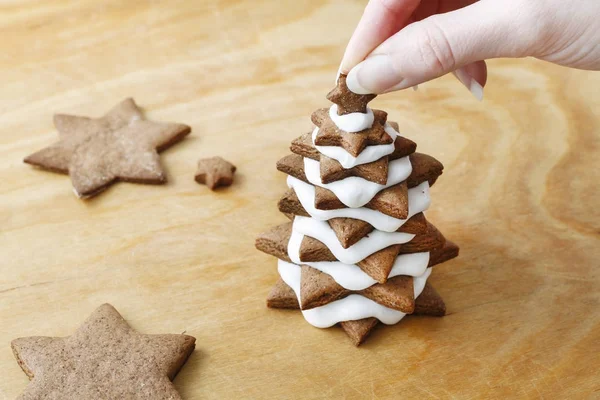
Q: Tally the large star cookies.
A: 2